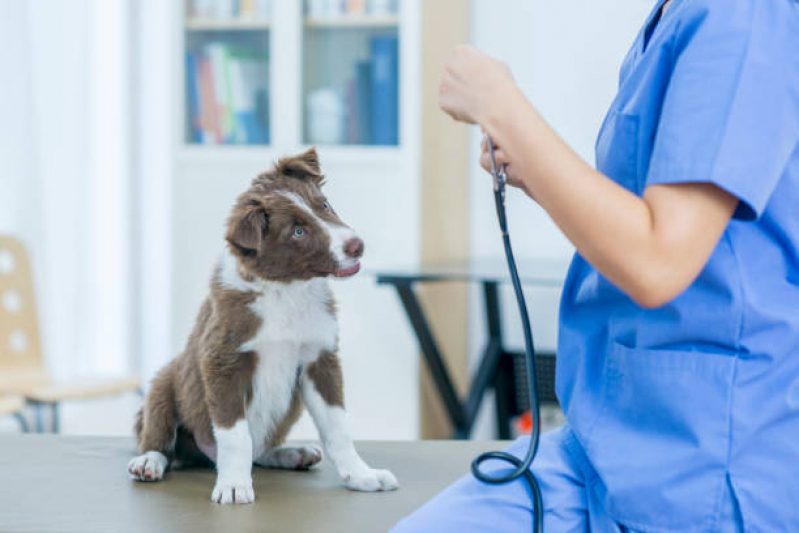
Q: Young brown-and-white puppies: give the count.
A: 1